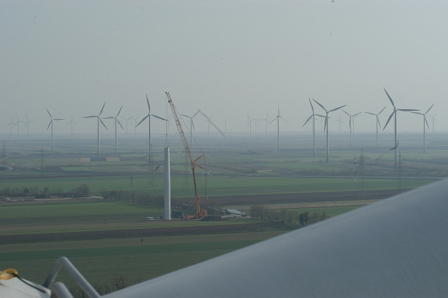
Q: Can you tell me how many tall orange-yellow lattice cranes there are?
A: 1